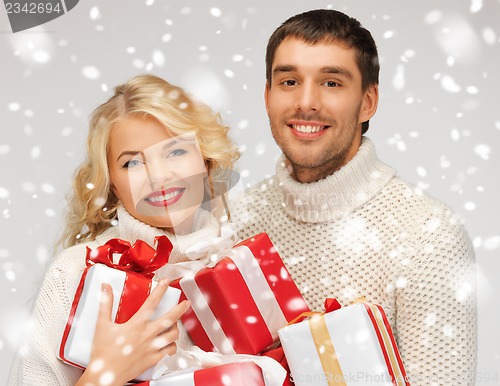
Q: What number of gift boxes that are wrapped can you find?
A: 4